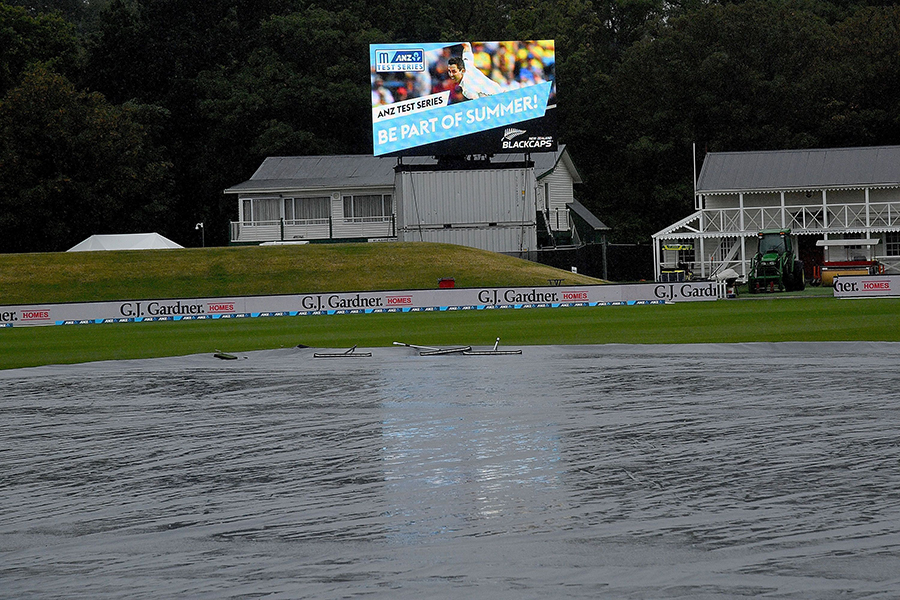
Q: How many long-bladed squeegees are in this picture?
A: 3